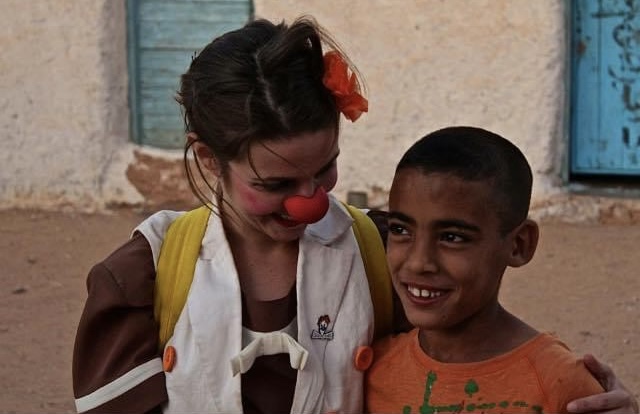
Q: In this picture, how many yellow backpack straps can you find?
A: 2